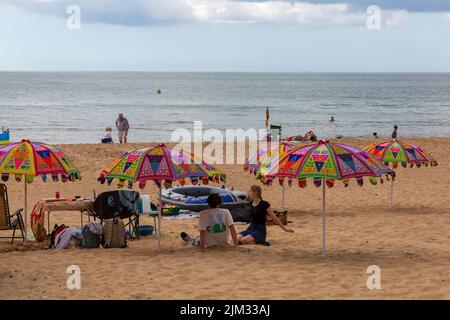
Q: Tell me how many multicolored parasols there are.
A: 5